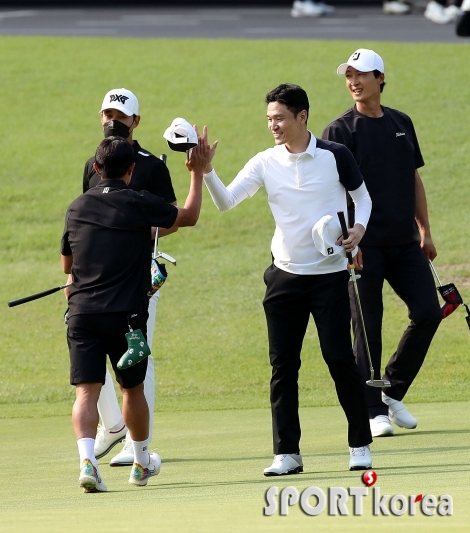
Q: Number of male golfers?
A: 4